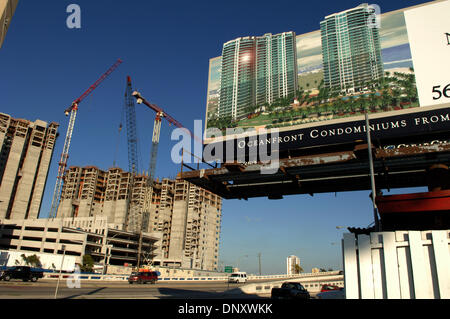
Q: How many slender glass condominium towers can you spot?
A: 2